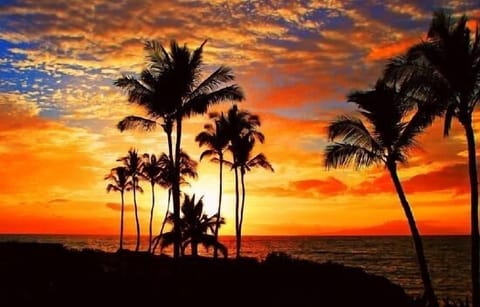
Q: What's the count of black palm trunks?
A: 12